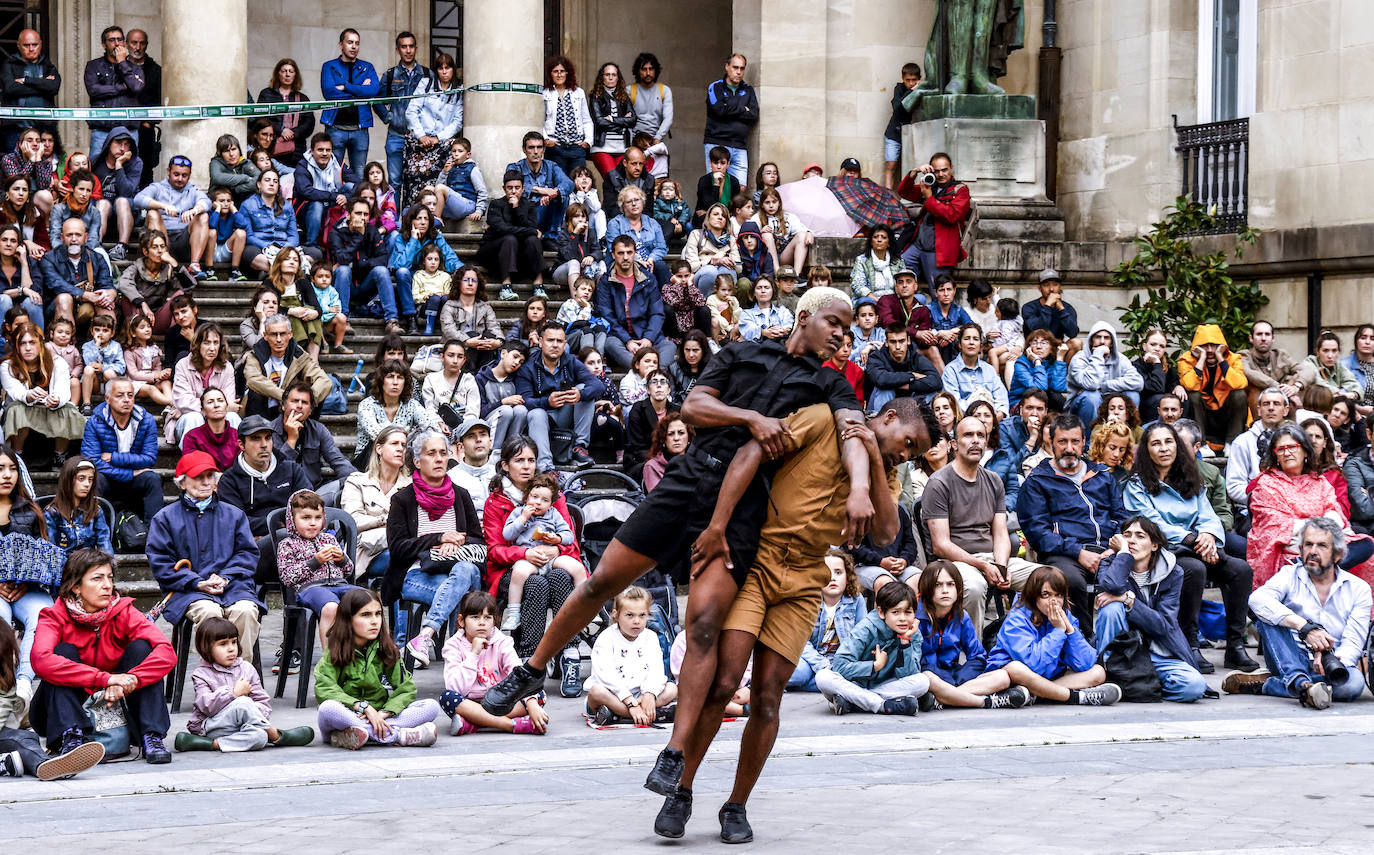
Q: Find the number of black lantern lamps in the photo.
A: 0